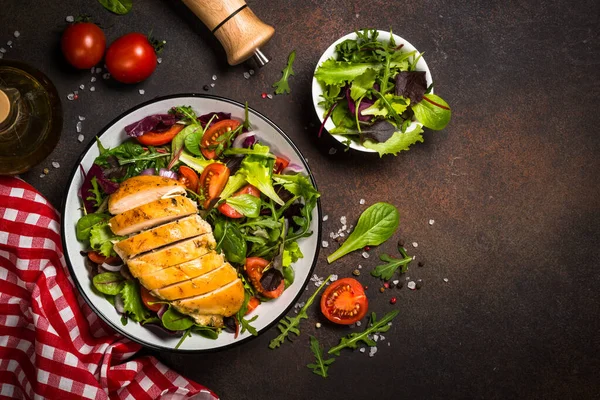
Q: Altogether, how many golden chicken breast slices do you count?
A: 7